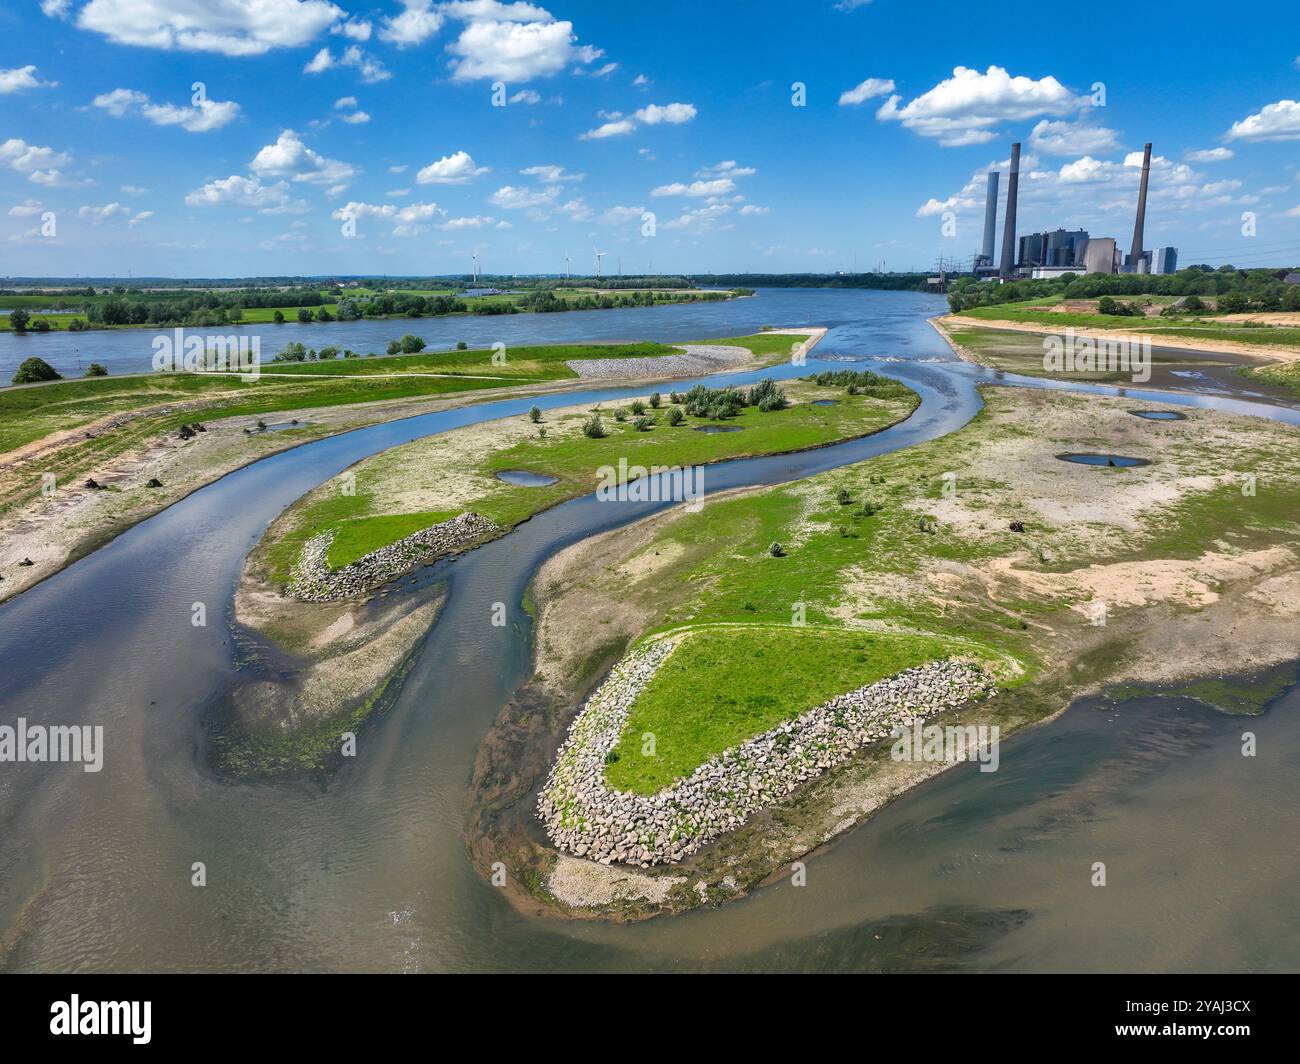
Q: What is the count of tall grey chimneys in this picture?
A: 3